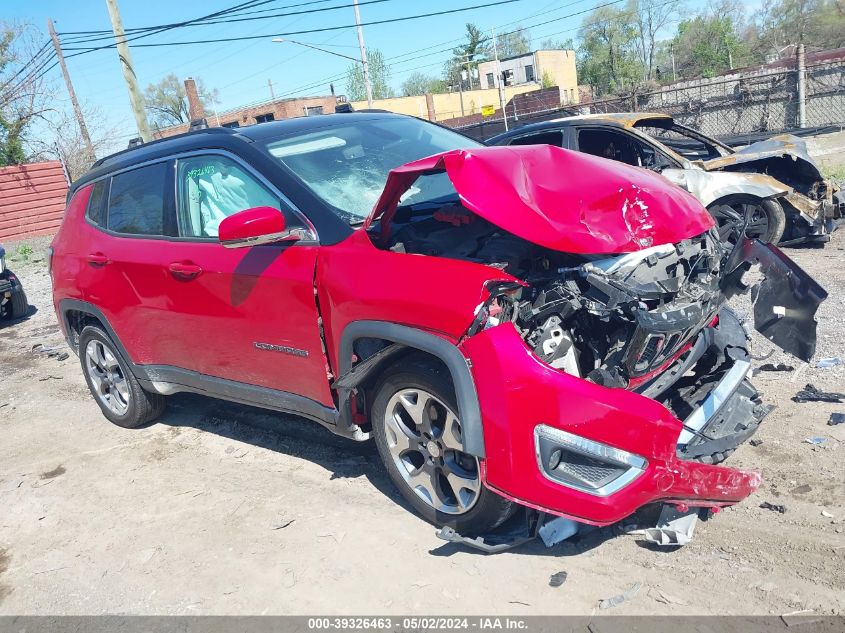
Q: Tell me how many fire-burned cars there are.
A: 1